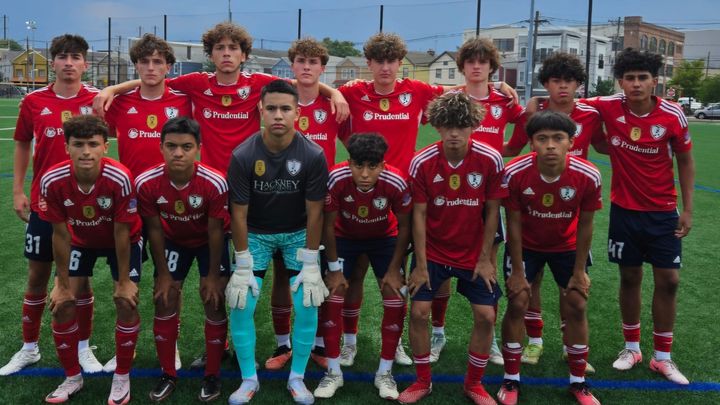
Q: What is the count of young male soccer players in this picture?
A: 14